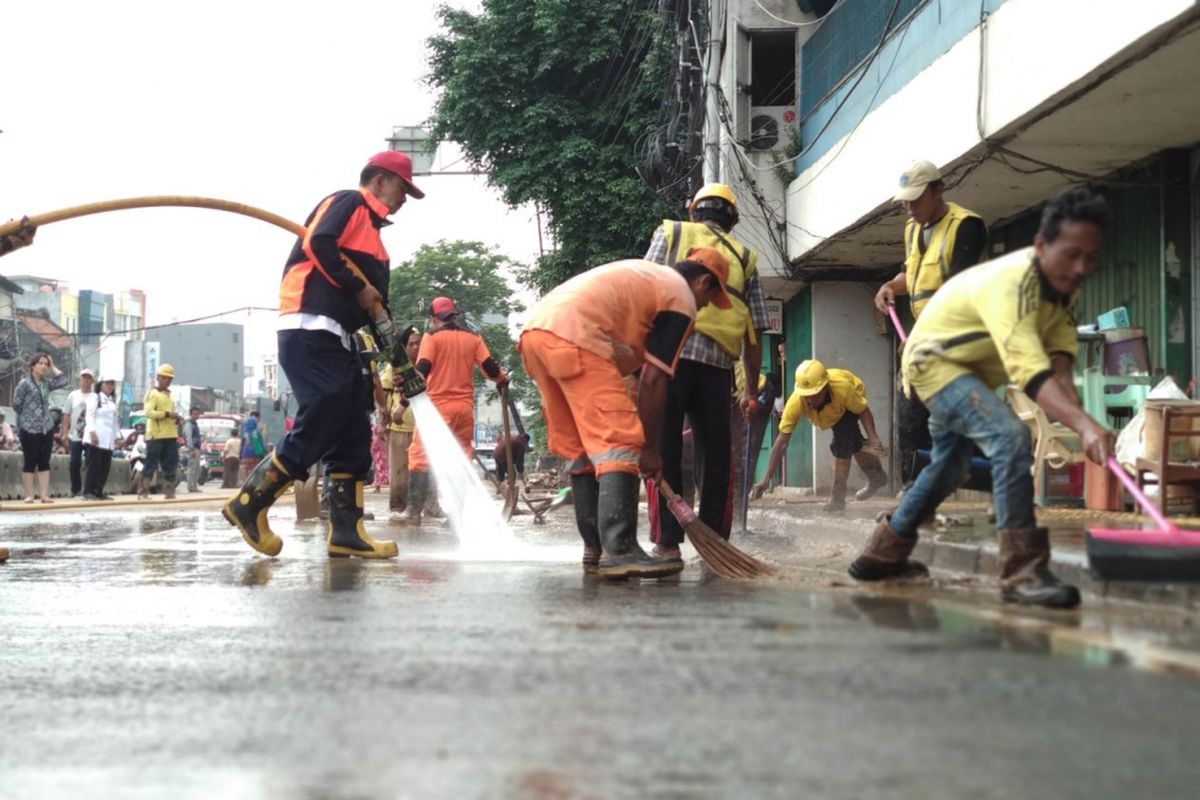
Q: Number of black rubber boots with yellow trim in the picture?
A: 2